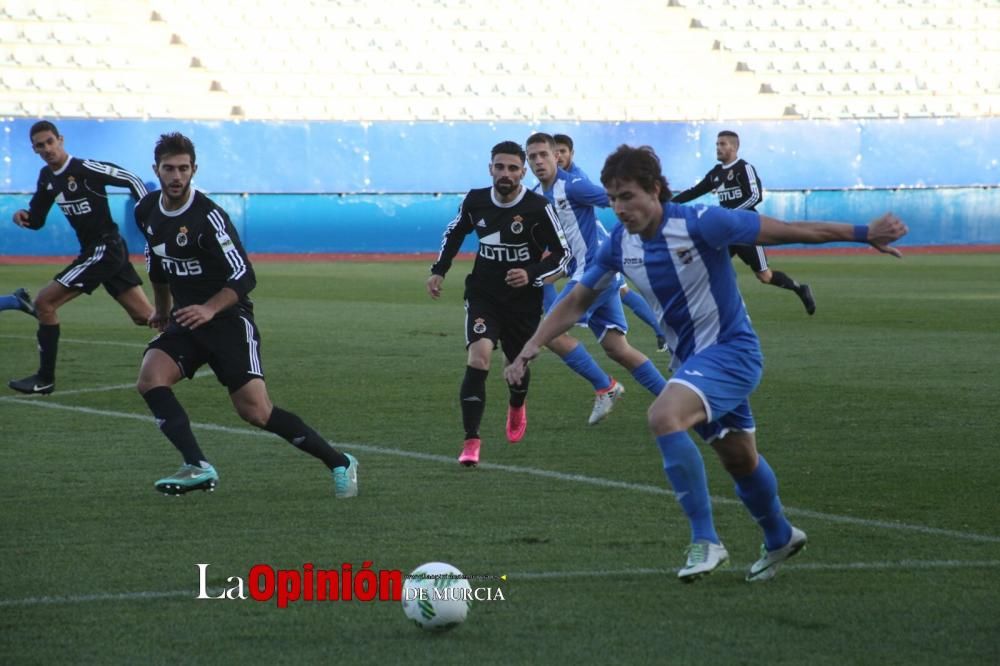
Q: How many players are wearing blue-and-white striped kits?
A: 3